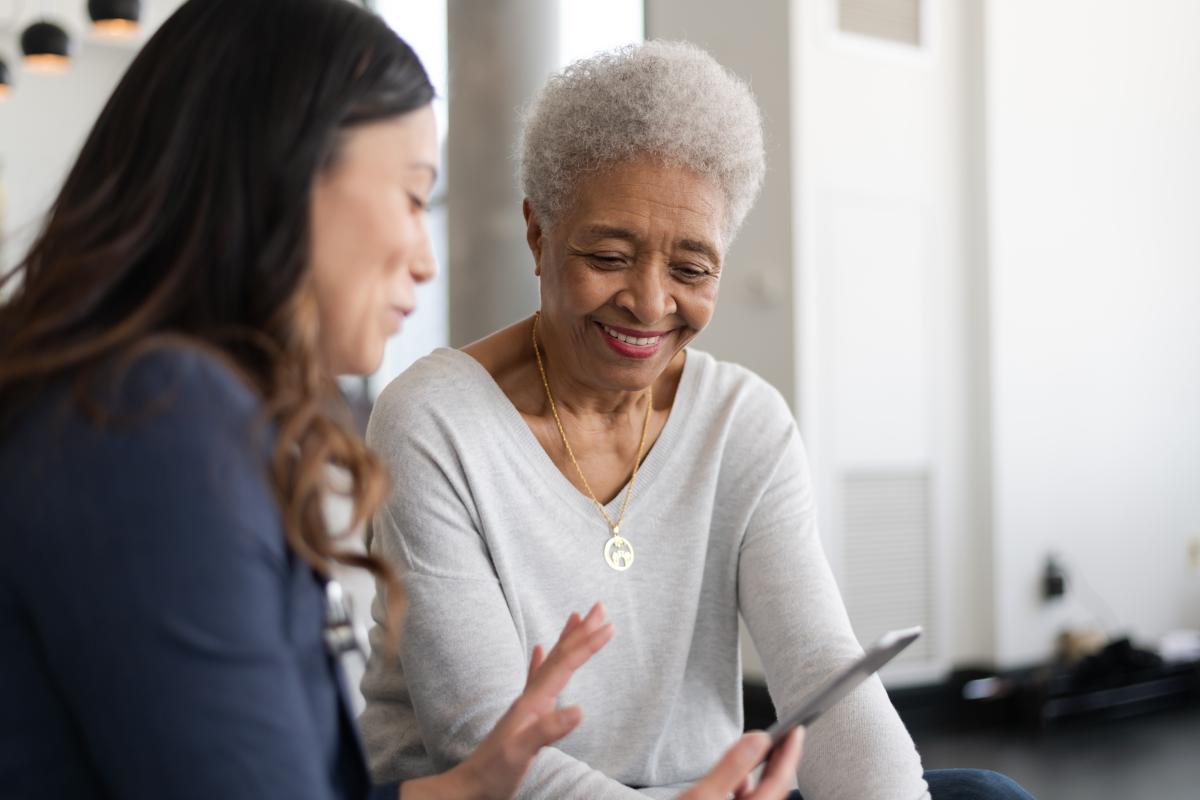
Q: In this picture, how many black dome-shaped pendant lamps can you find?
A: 3